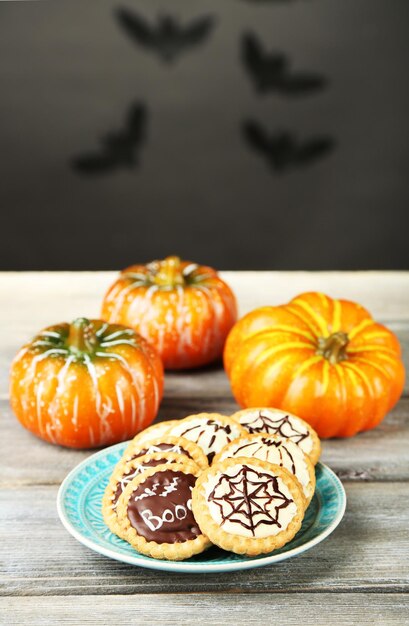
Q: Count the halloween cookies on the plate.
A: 8